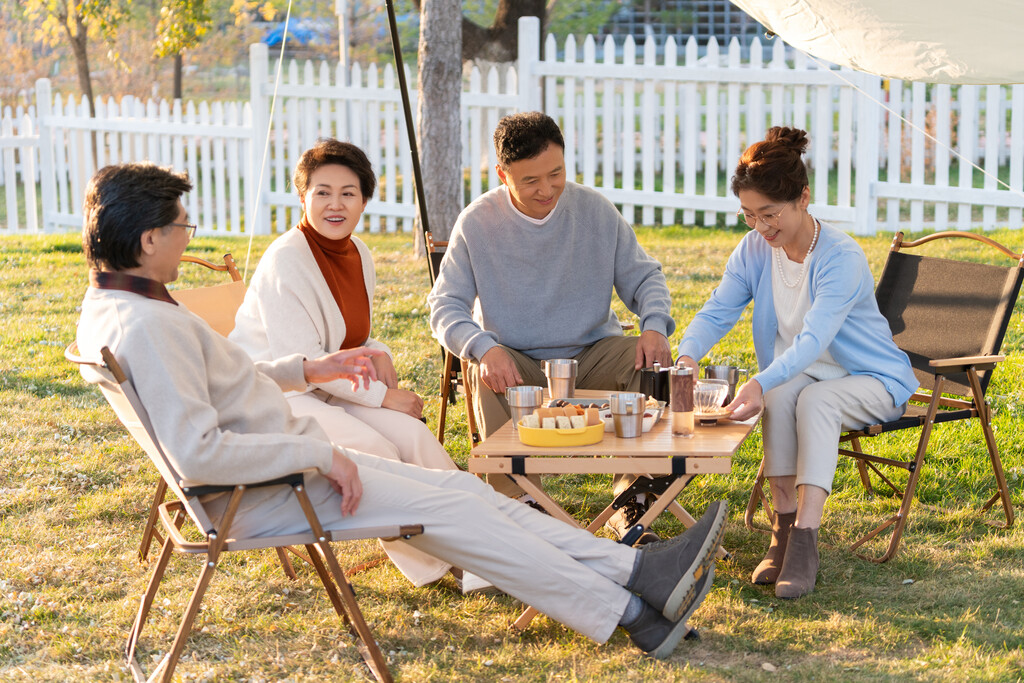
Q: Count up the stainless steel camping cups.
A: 4